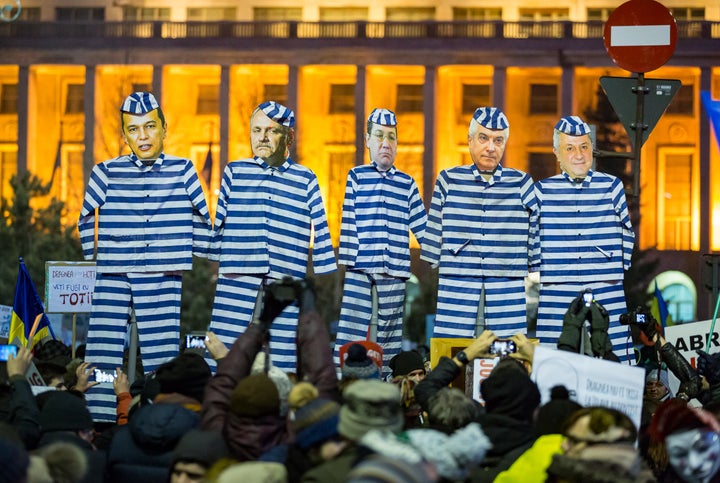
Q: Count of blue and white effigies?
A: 5